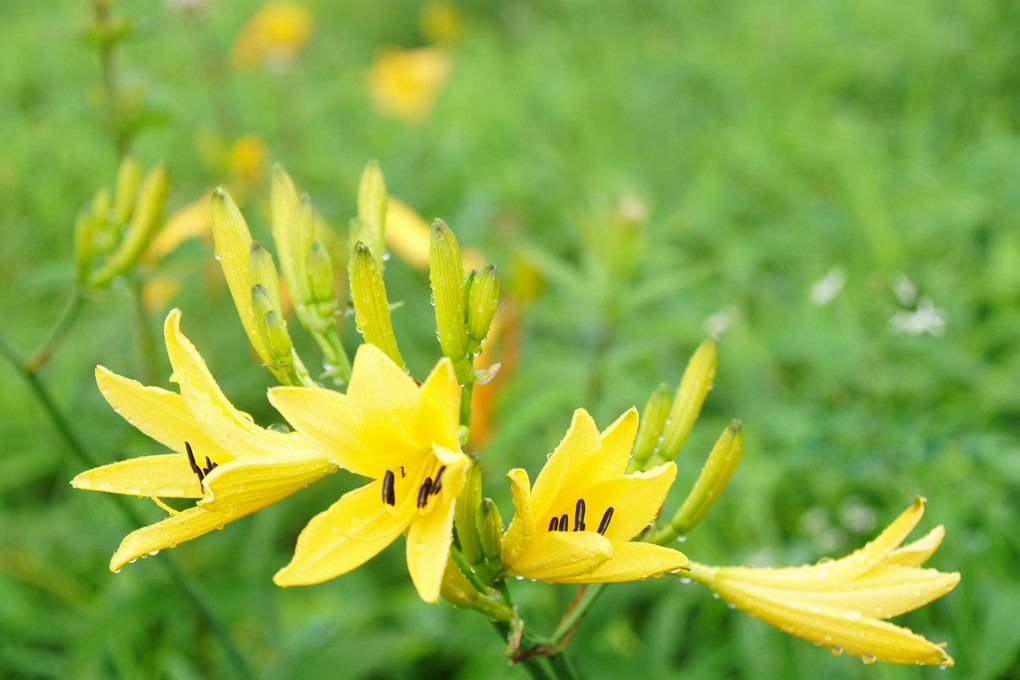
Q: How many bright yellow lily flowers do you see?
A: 4